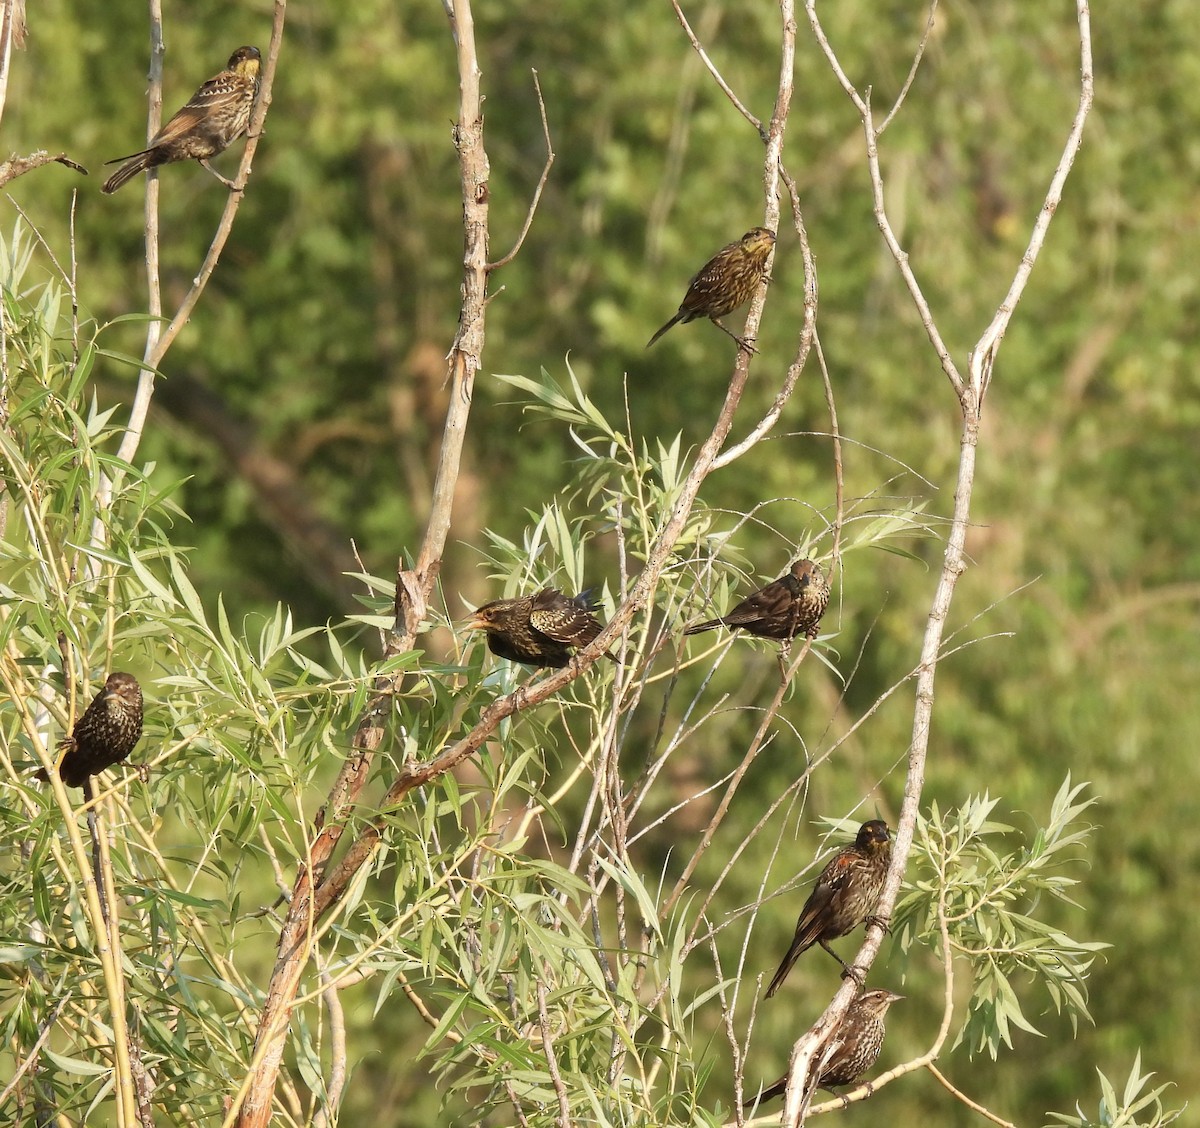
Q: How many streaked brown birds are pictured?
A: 7